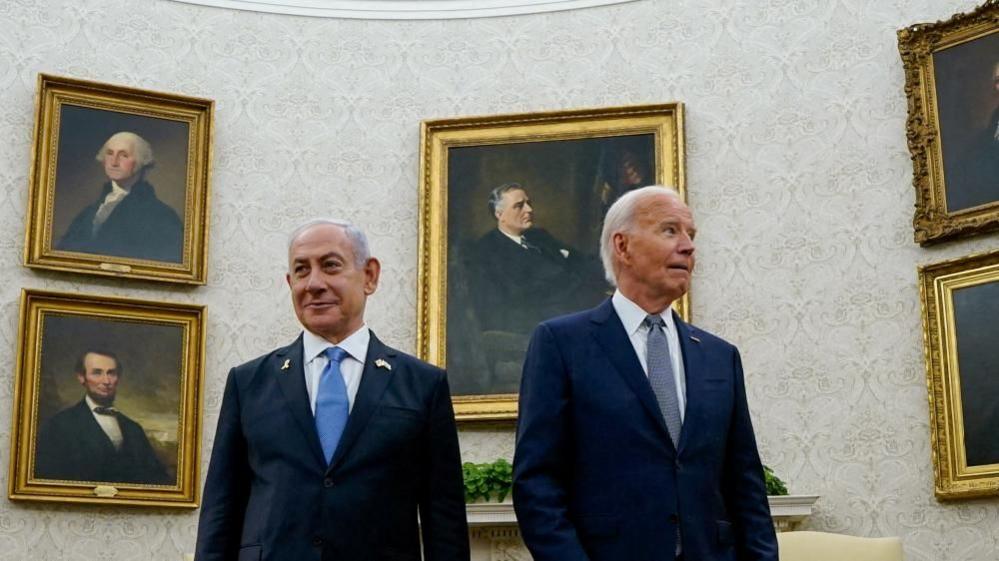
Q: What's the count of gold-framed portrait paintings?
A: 5